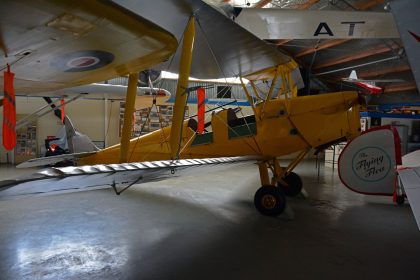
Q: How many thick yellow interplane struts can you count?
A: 2